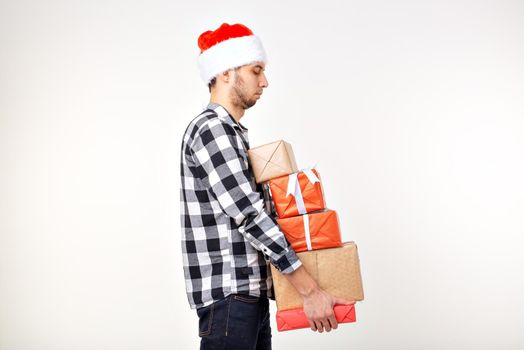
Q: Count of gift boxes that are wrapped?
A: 5